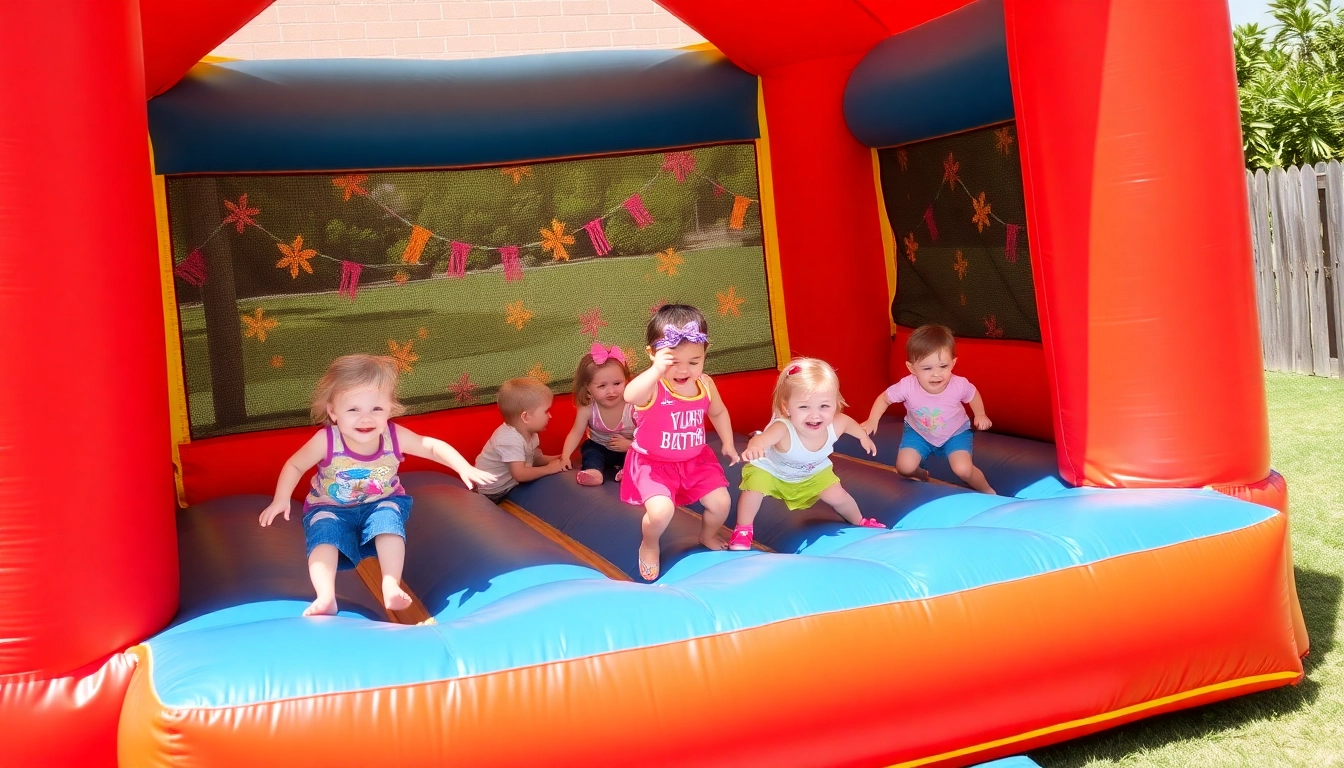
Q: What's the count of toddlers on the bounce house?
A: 6